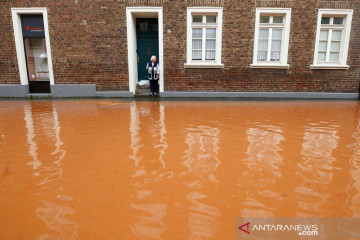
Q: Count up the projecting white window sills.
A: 3